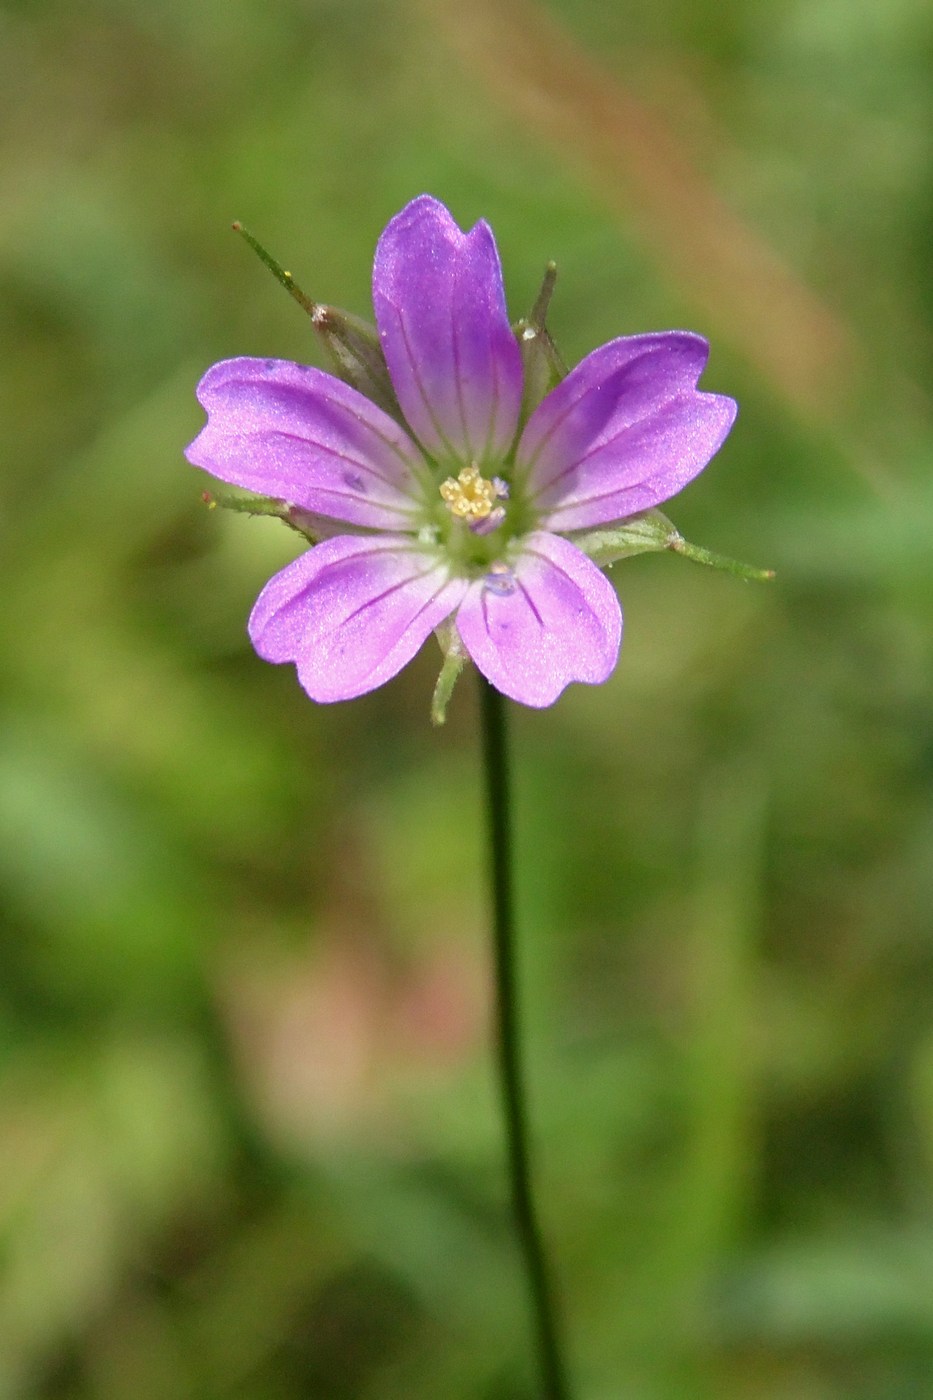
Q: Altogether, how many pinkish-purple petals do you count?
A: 5